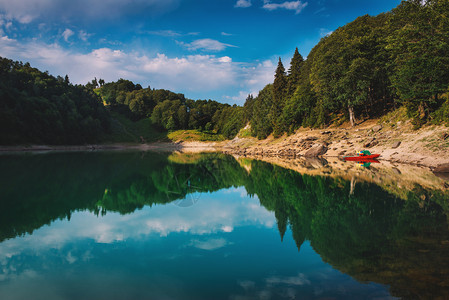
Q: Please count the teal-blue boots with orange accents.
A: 0